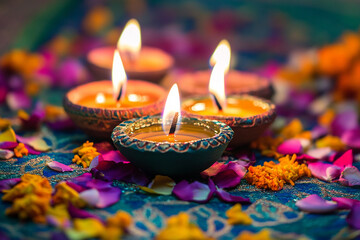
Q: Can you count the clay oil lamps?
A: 5